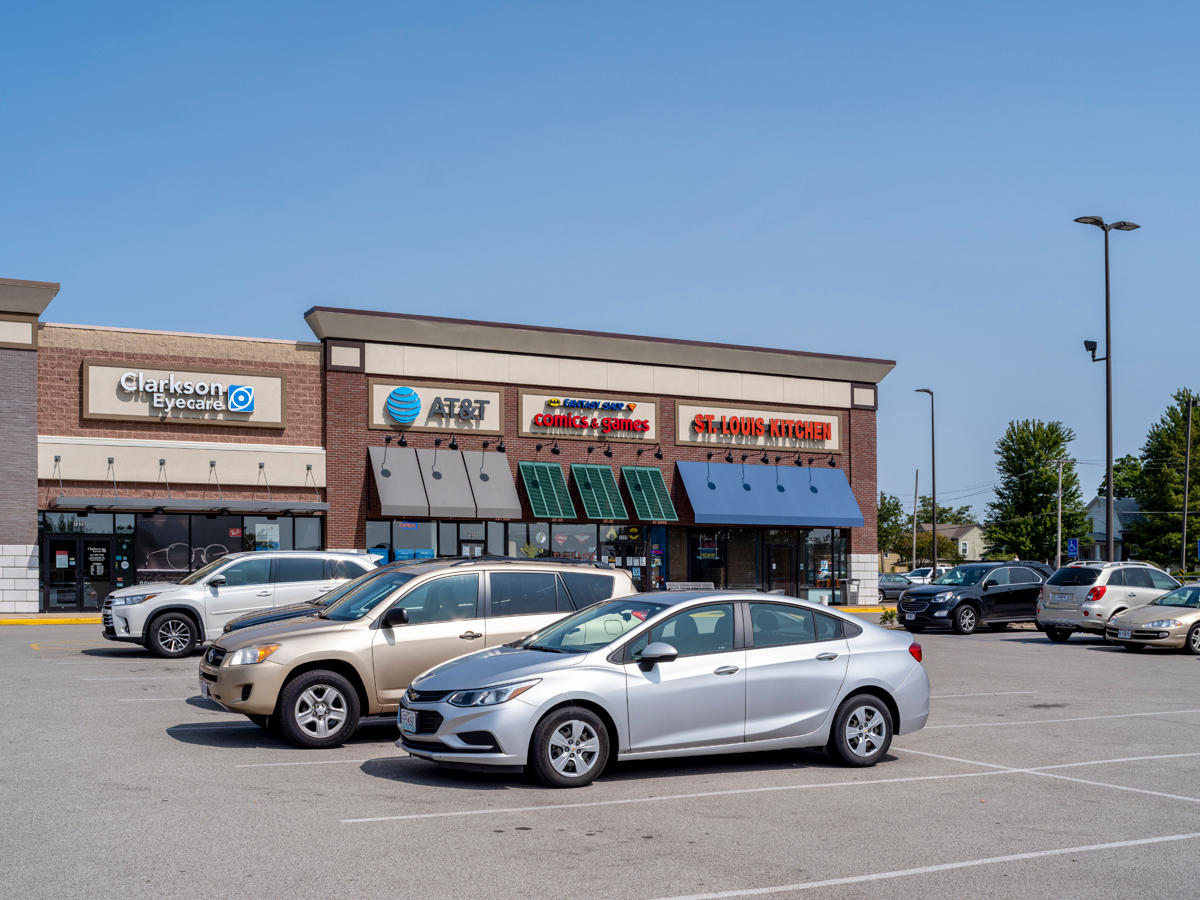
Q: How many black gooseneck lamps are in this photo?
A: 10